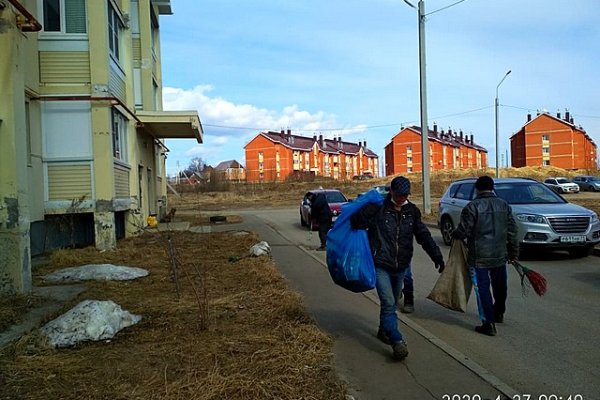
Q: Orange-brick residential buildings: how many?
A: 3